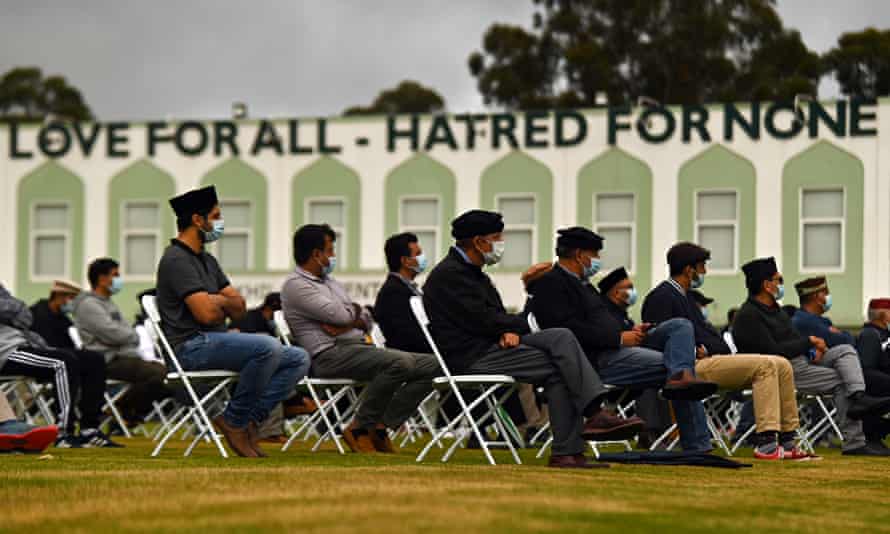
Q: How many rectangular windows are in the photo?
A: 9